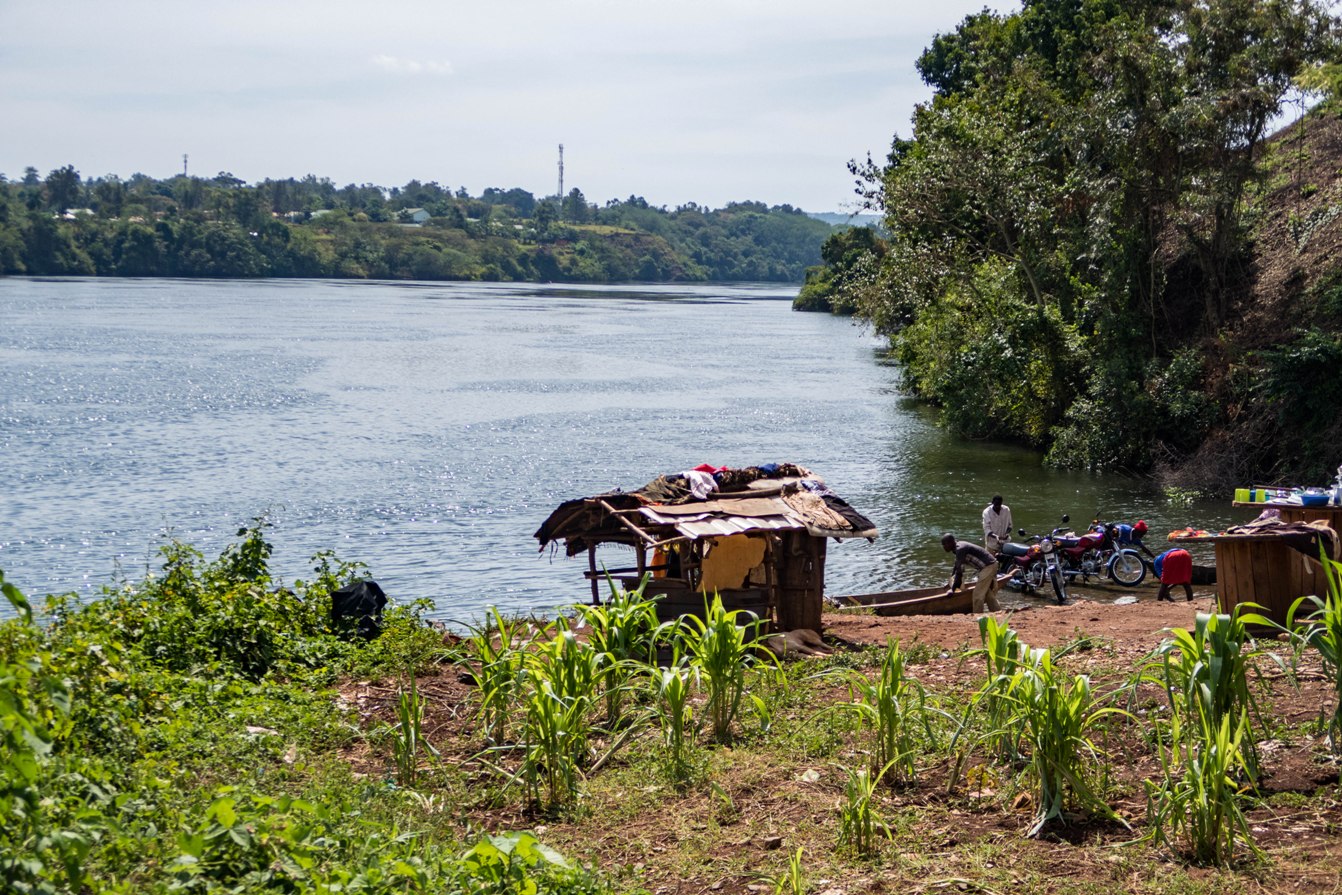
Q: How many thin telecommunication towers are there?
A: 2